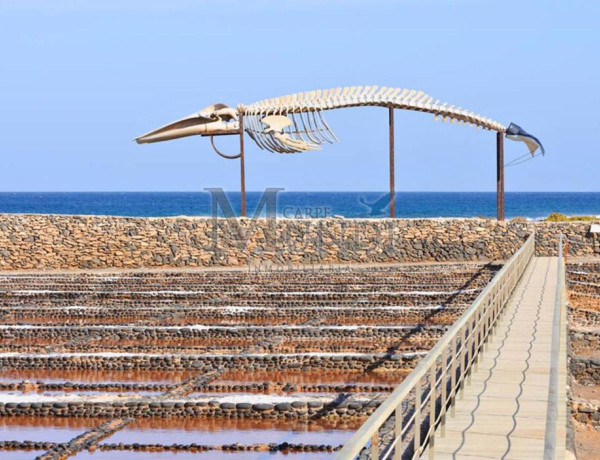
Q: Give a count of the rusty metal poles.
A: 3